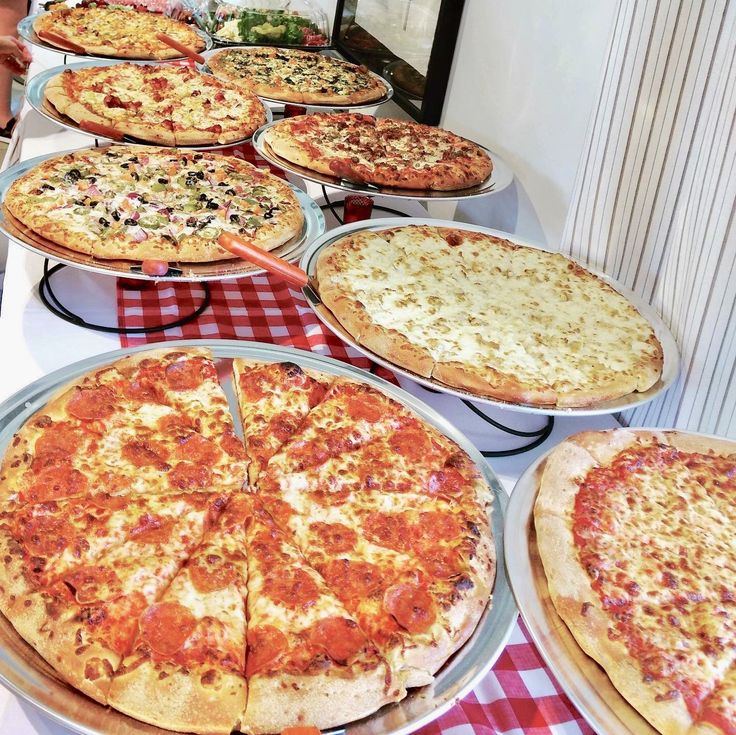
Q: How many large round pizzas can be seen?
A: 8